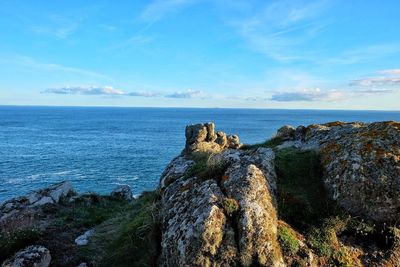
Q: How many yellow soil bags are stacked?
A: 0